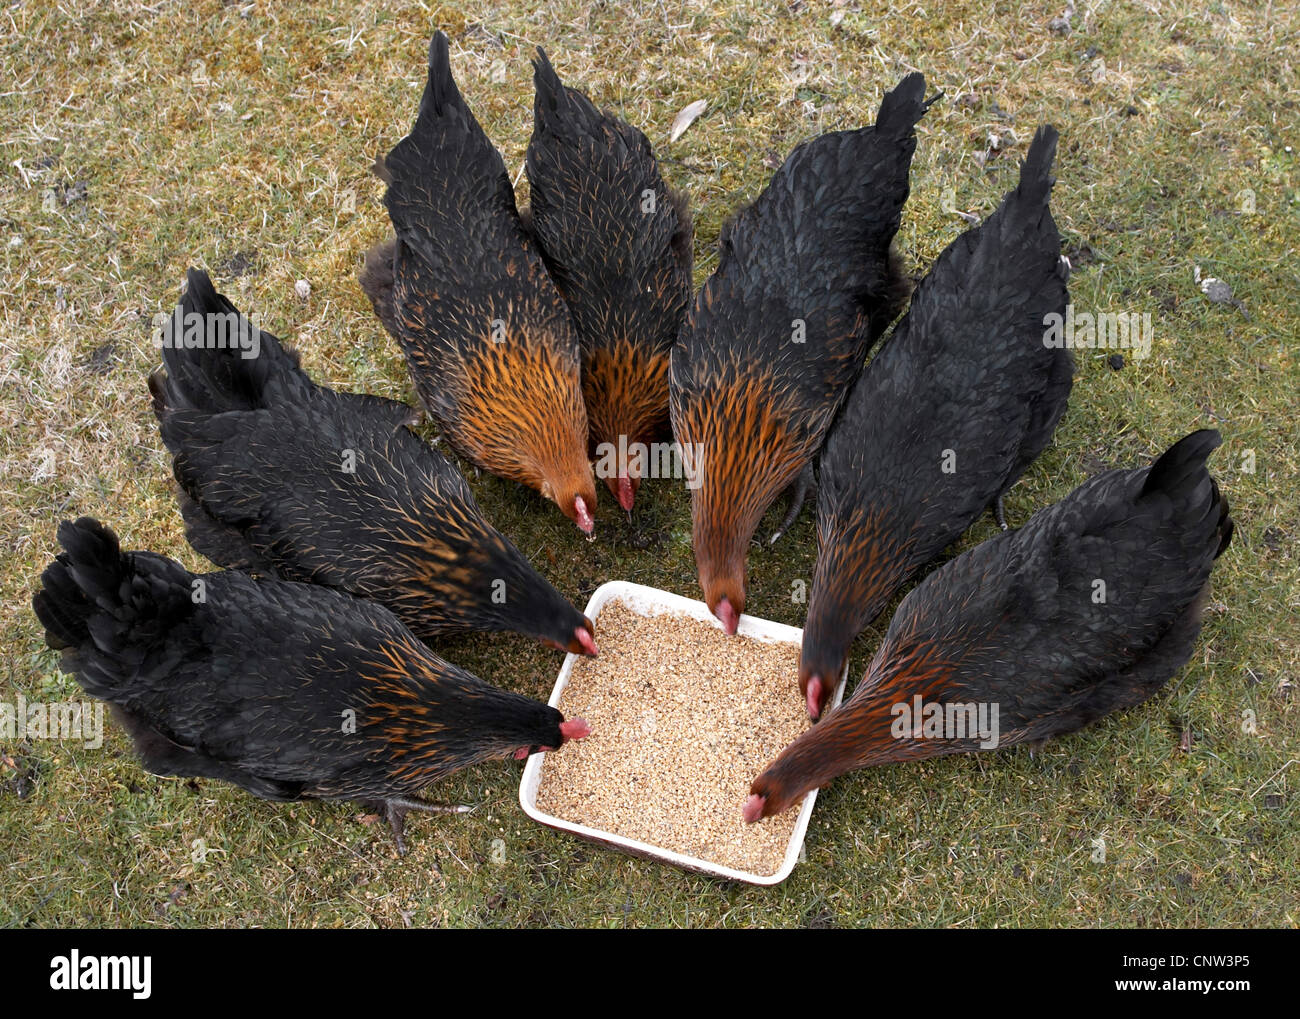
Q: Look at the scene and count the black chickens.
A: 7